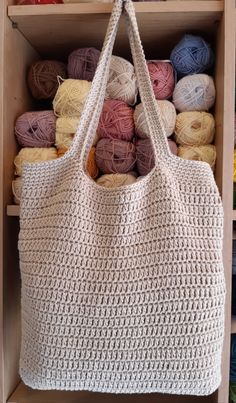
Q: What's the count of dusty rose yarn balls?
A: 2